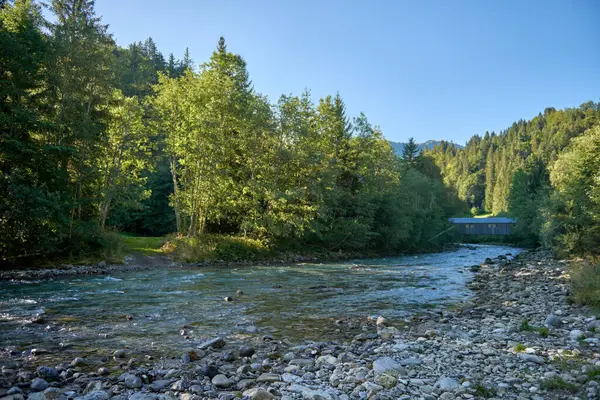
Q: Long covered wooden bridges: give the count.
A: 1